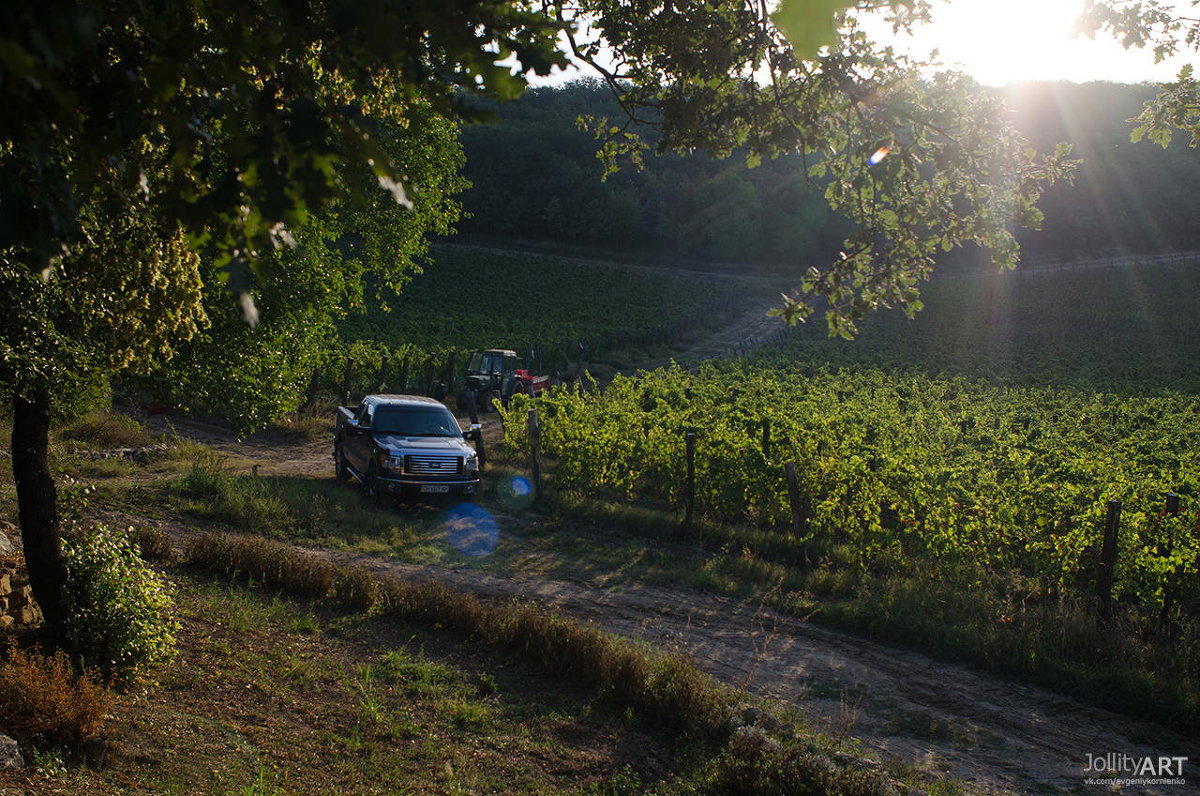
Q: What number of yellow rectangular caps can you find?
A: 0